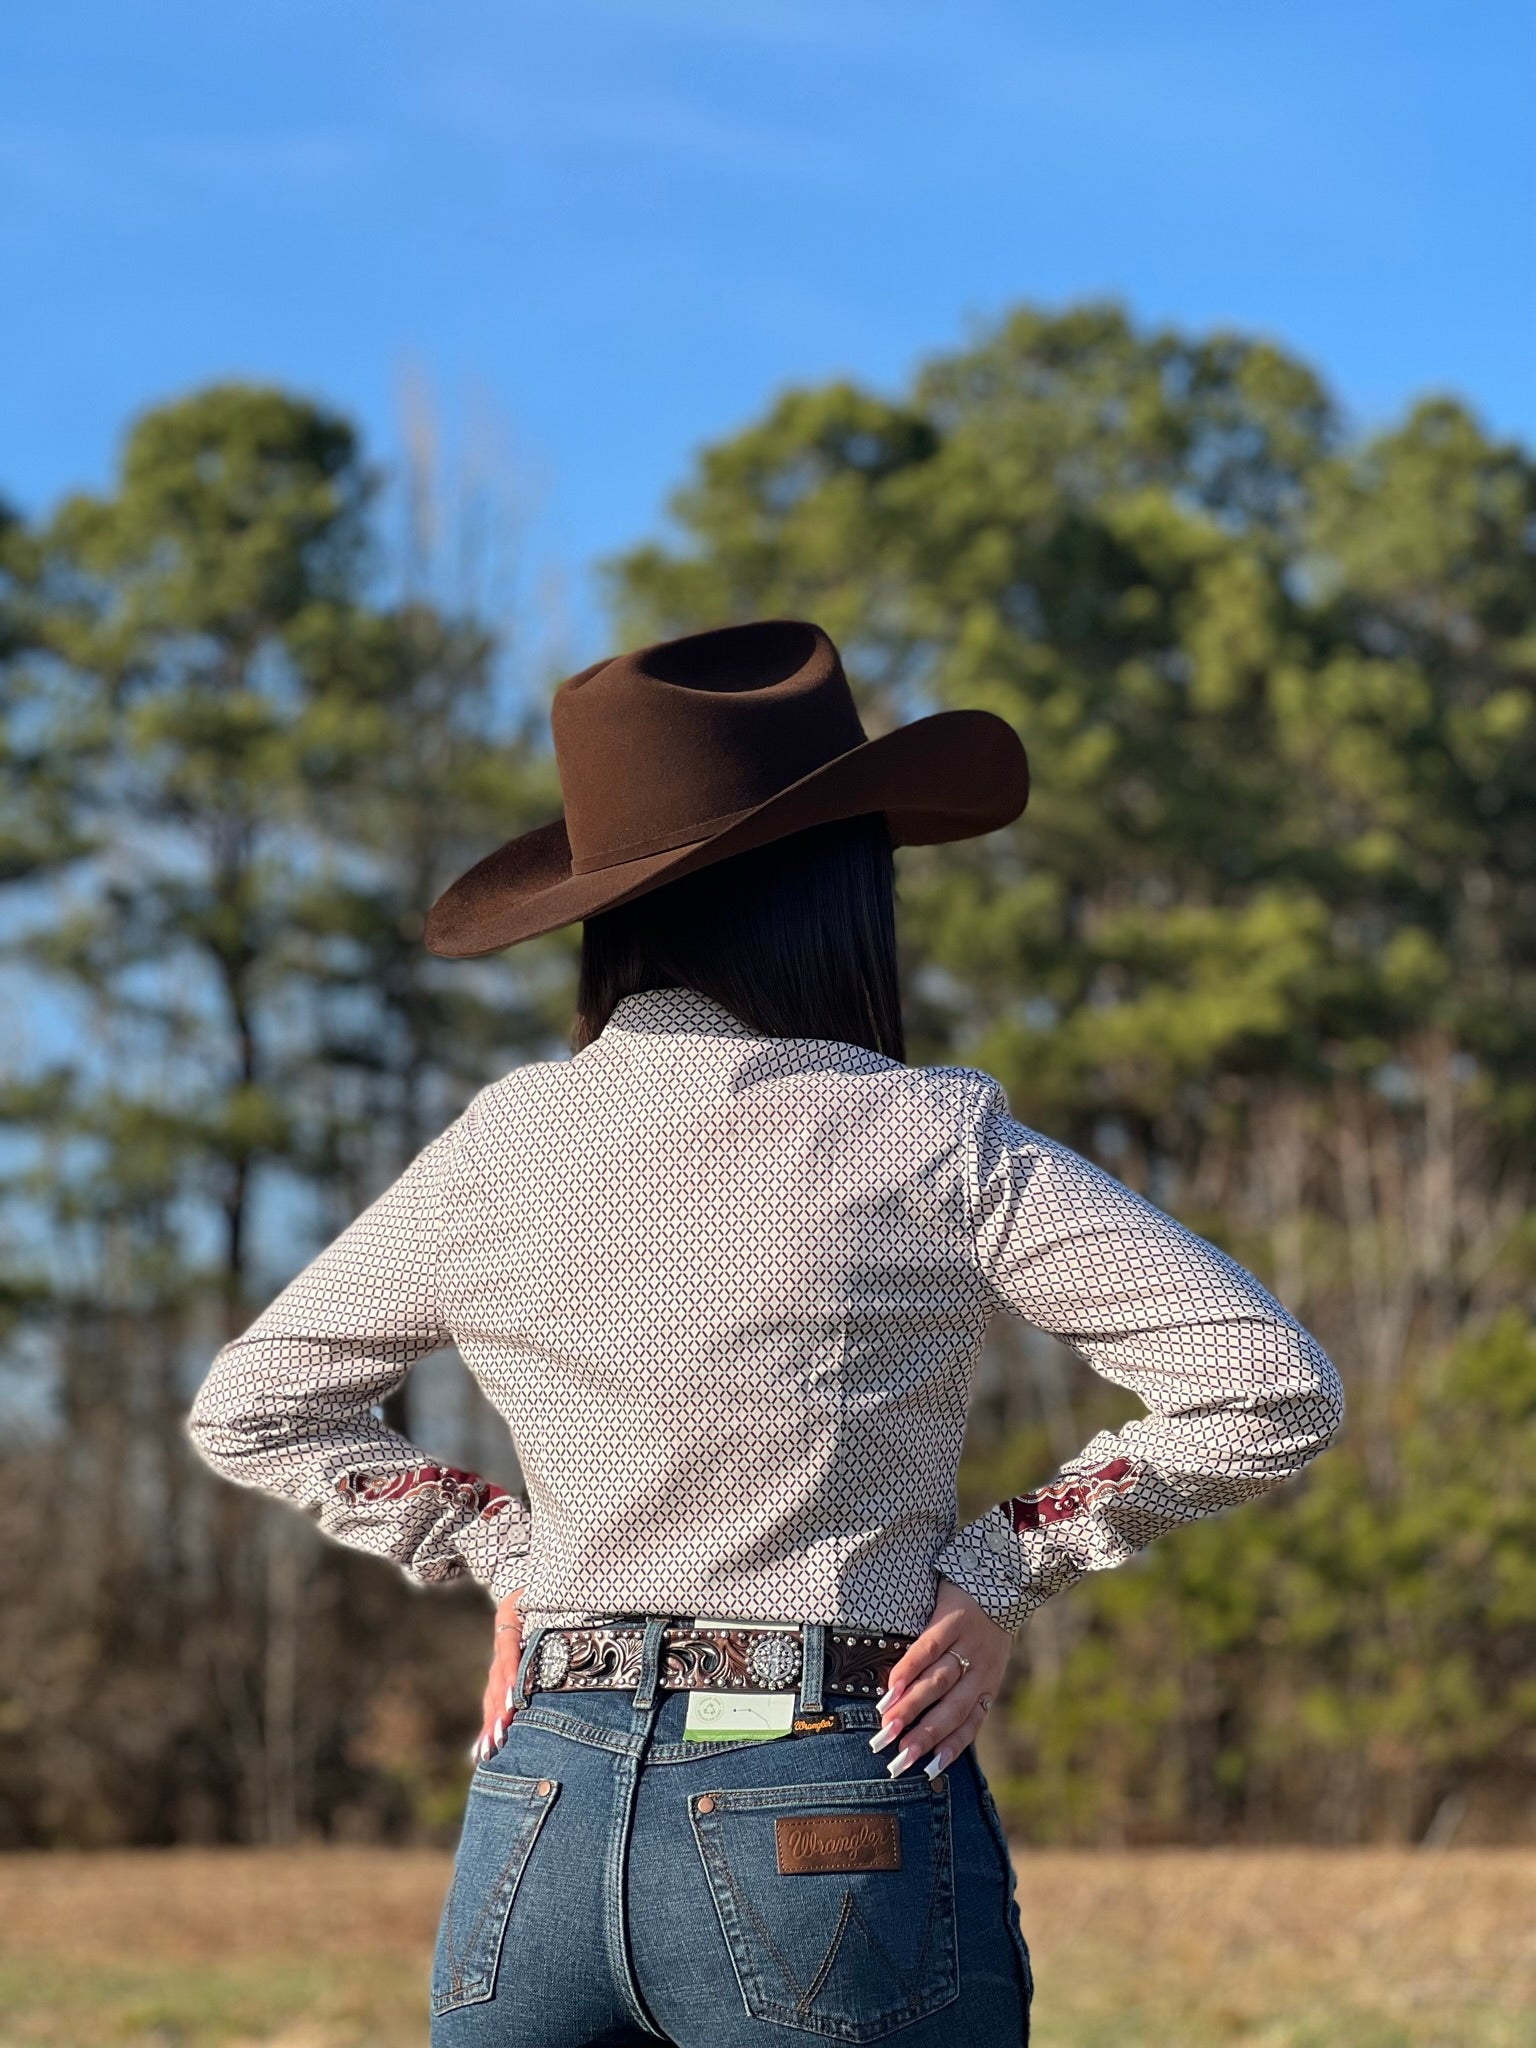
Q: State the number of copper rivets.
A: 3